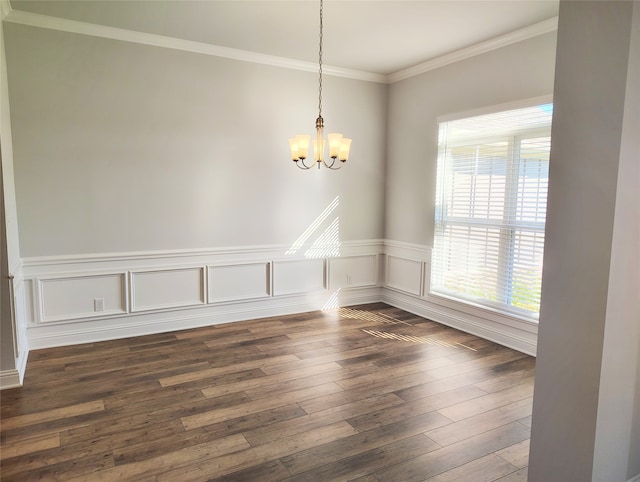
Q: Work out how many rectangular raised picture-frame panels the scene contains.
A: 6